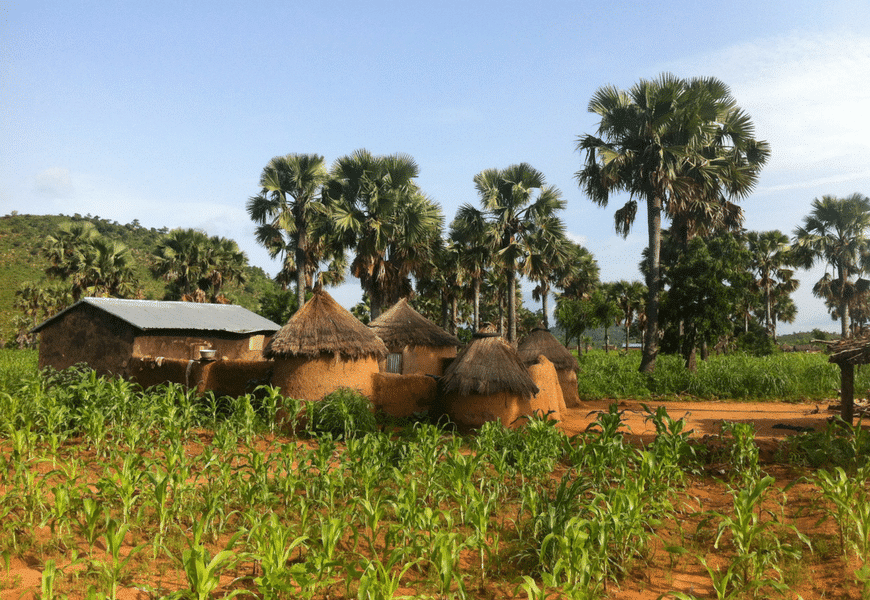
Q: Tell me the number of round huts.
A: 4